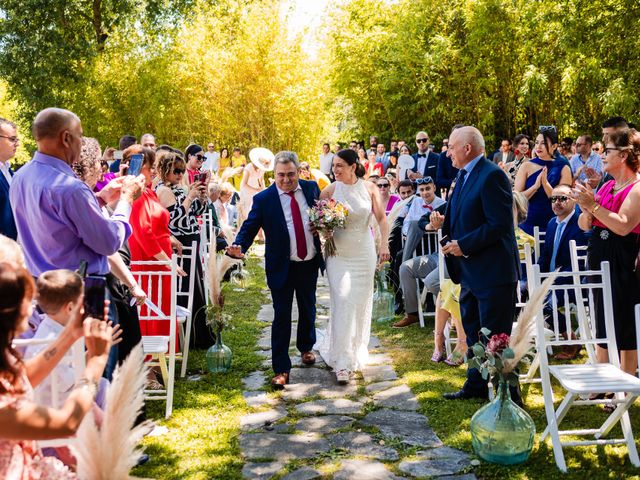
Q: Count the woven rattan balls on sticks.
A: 0